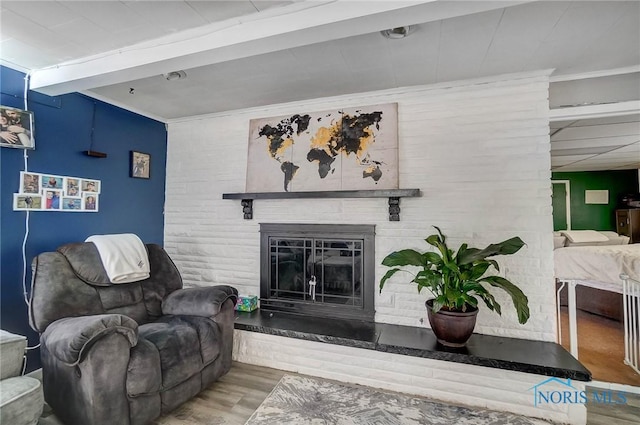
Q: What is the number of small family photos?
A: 8